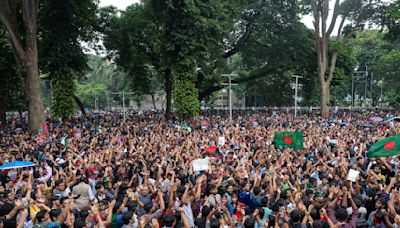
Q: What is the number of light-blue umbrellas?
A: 1